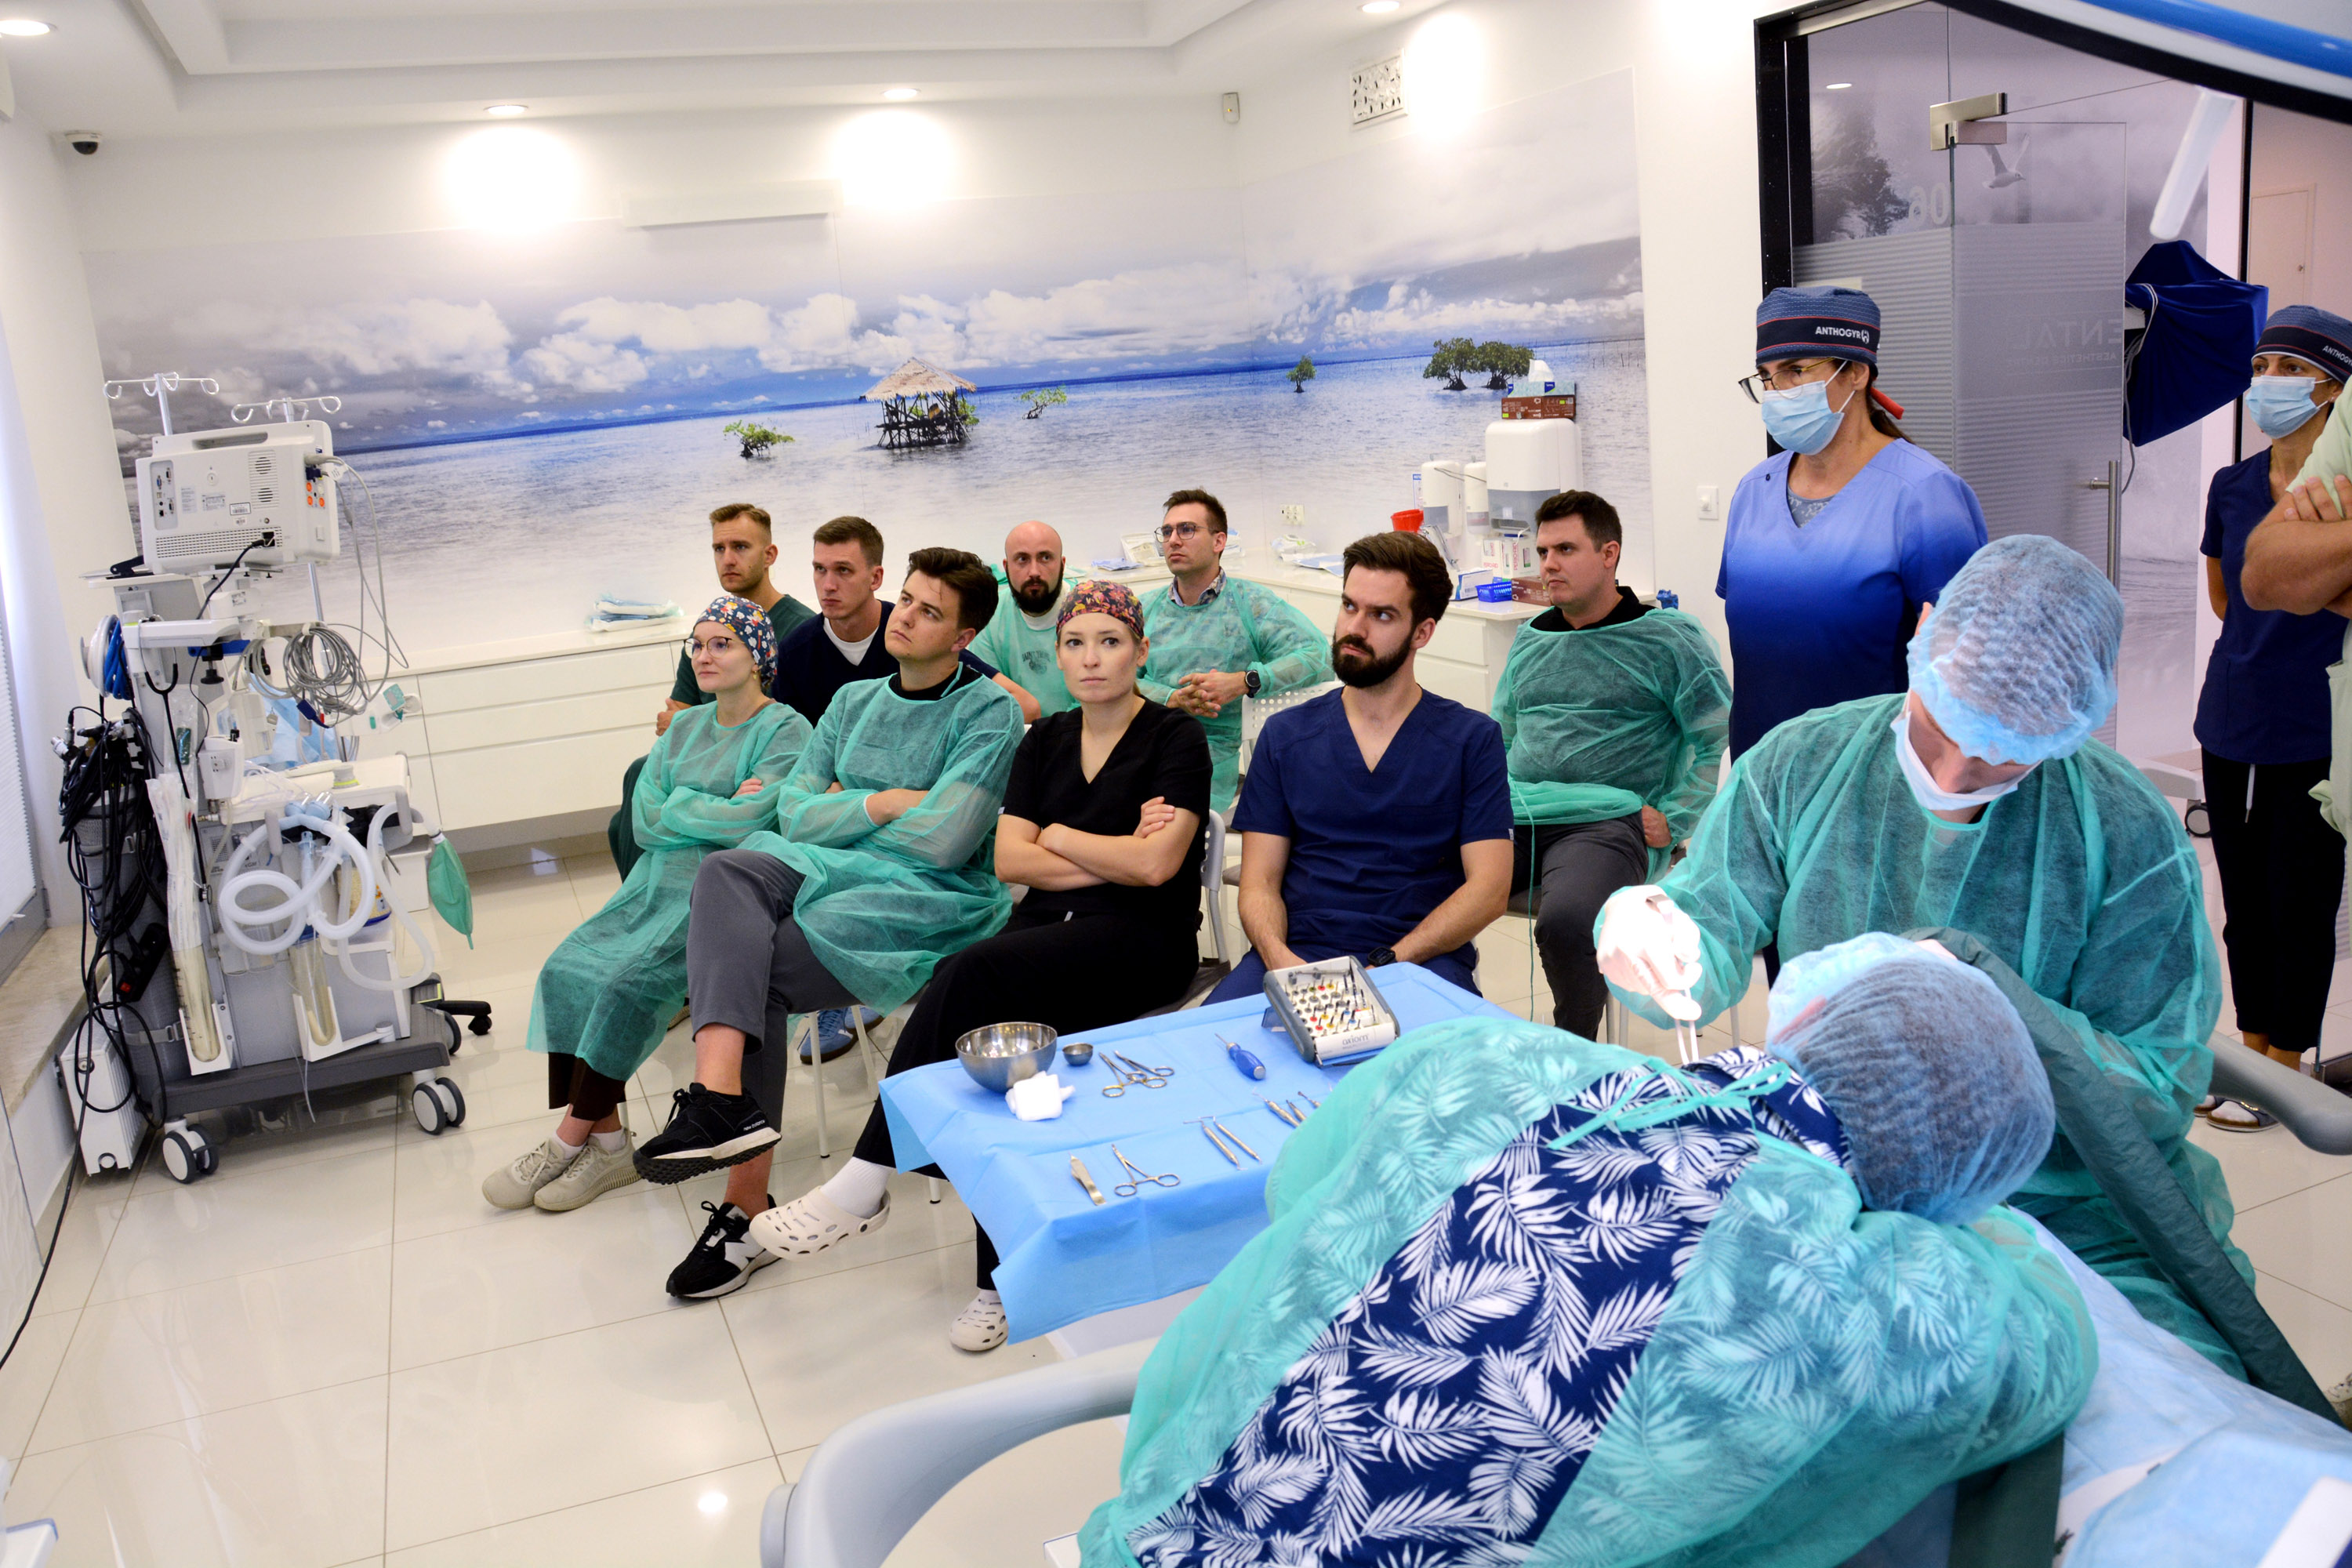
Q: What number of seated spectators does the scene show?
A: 9